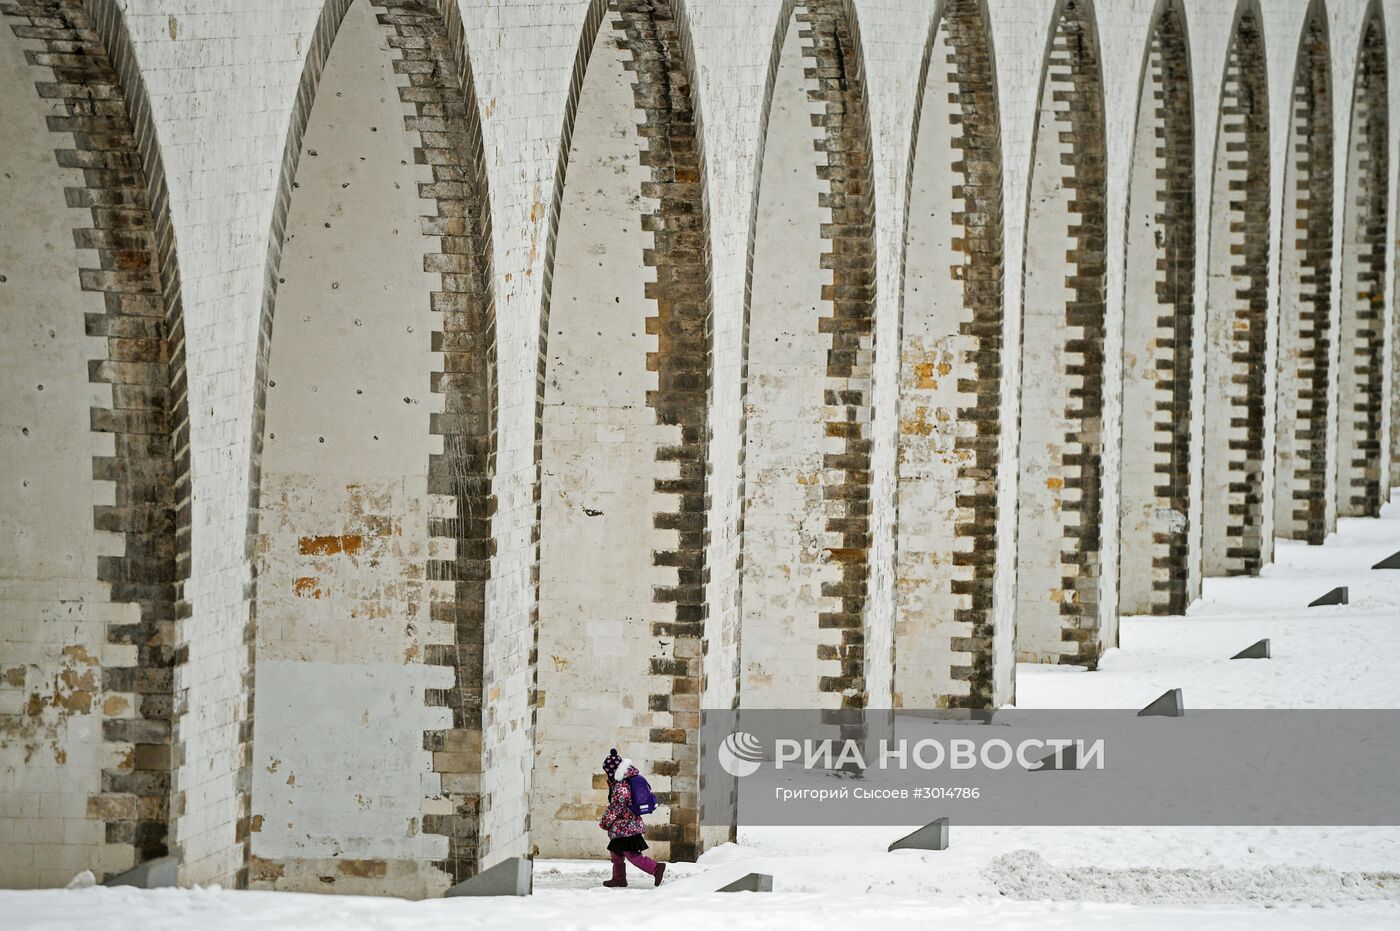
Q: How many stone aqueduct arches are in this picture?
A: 10